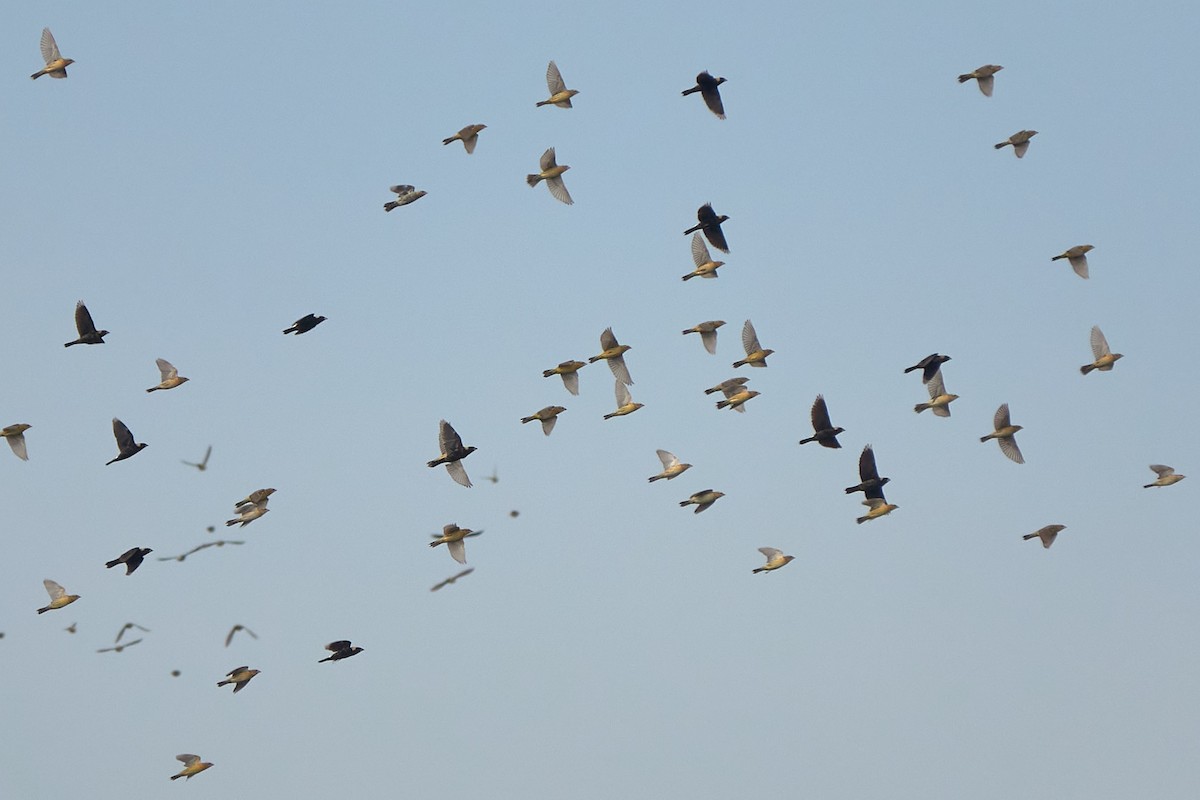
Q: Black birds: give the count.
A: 11